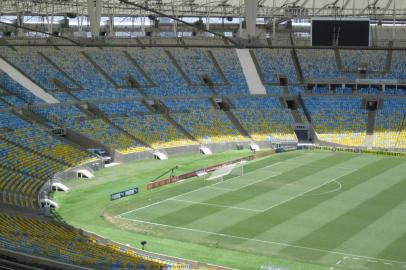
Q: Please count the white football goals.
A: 1